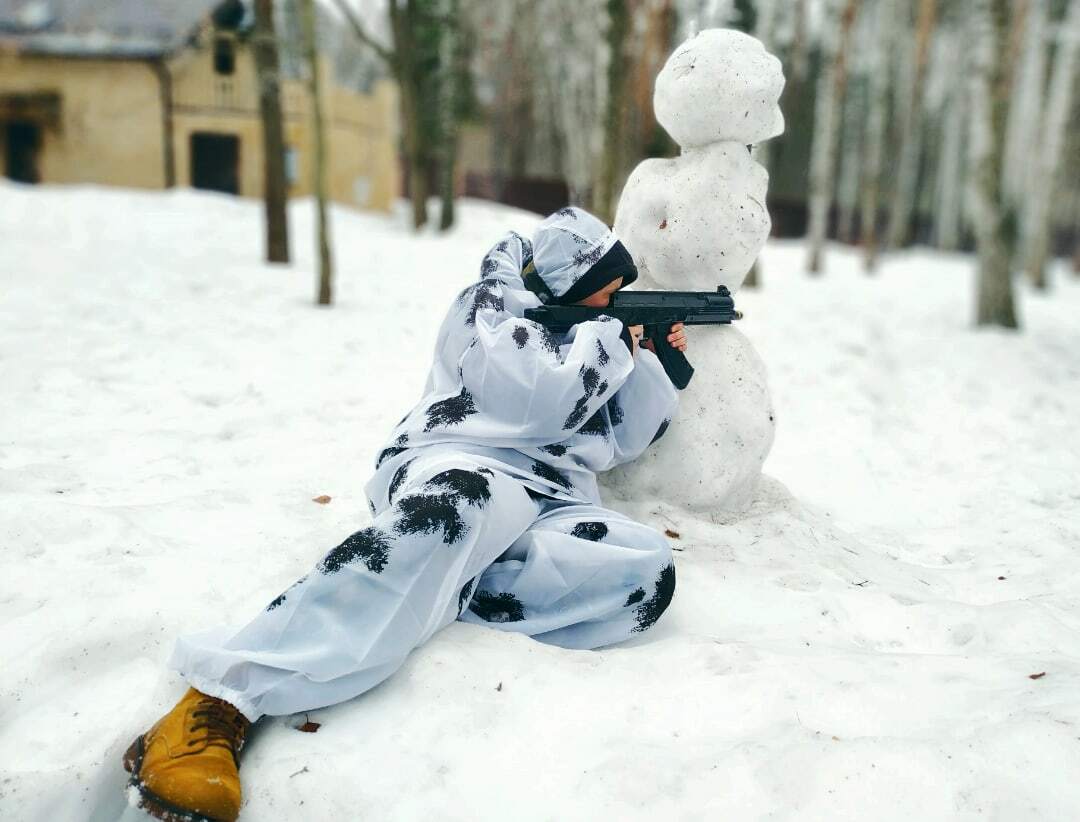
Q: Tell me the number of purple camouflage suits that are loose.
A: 0